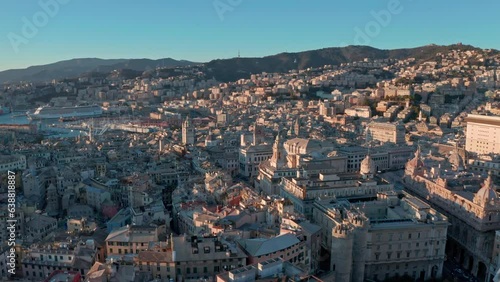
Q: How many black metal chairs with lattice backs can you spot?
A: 0